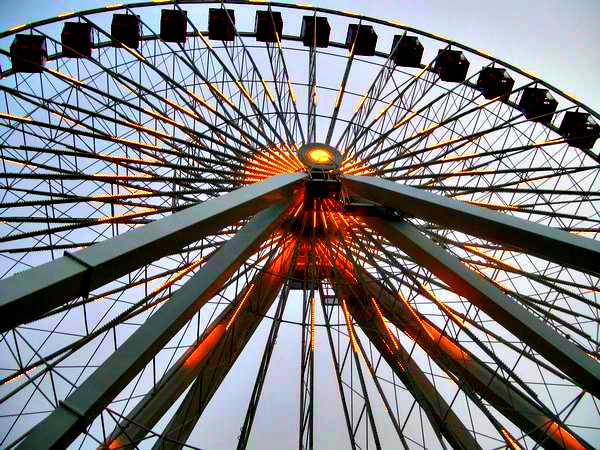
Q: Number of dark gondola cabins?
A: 13